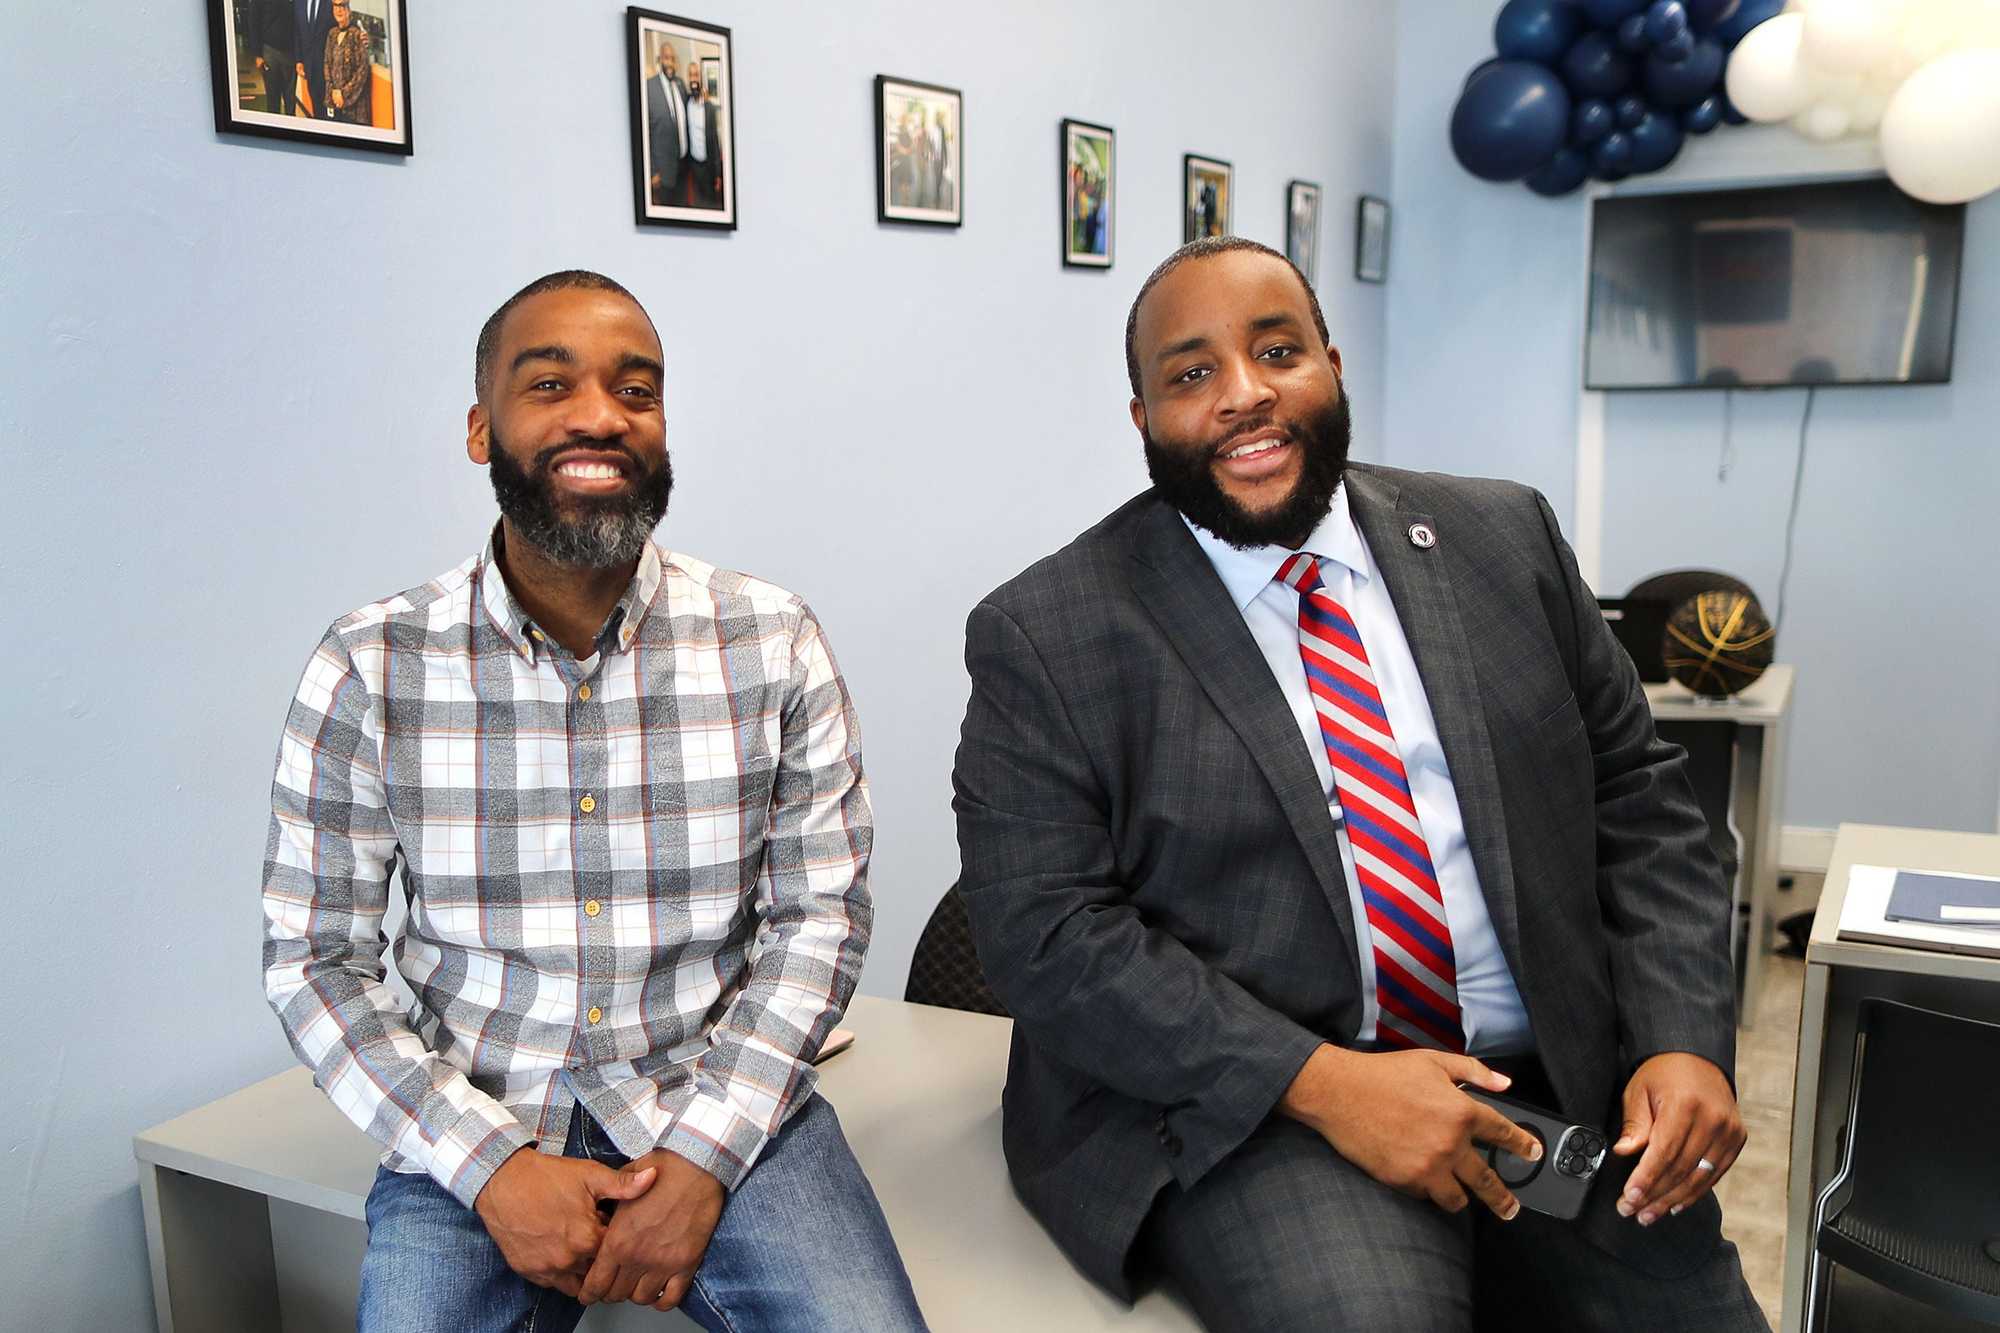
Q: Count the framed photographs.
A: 7